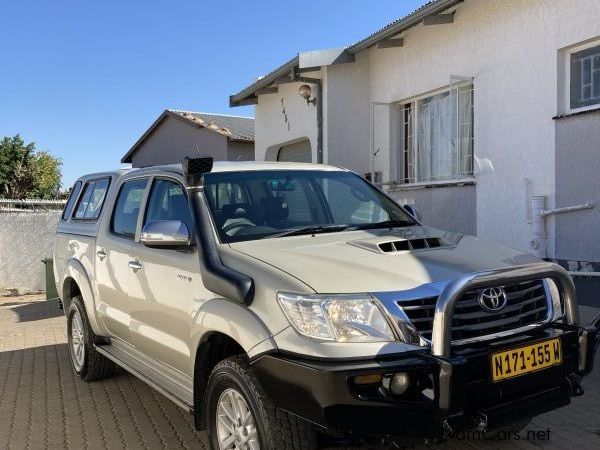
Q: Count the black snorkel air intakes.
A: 1